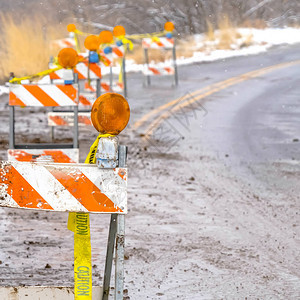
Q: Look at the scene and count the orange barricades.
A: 7